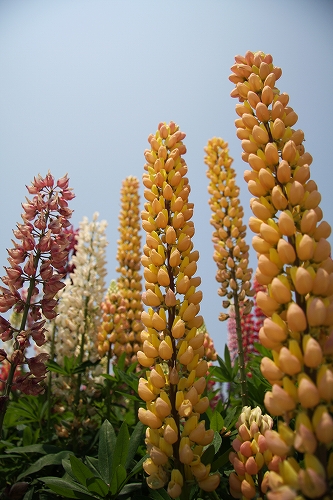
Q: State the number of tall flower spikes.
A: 6